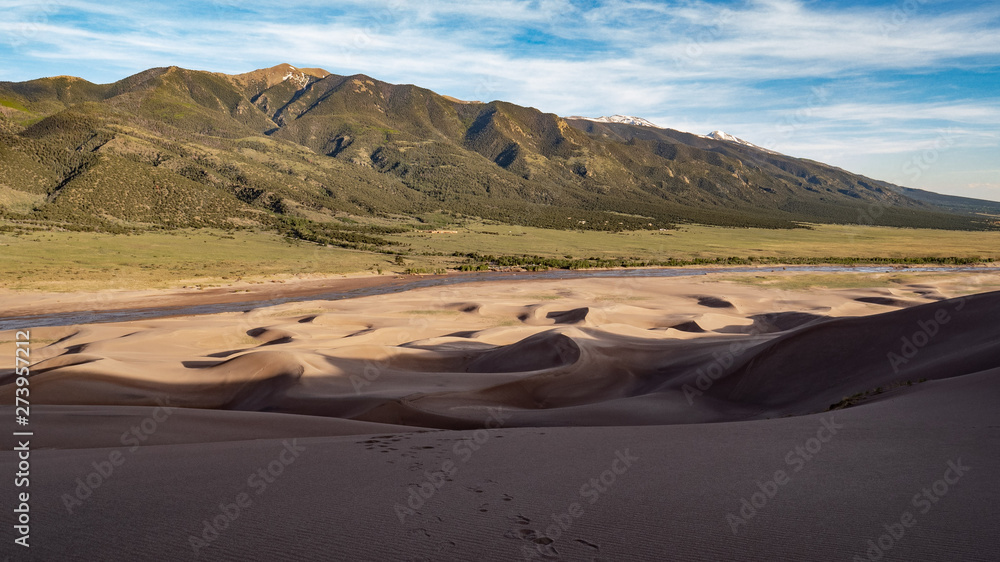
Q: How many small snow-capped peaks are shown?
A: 2